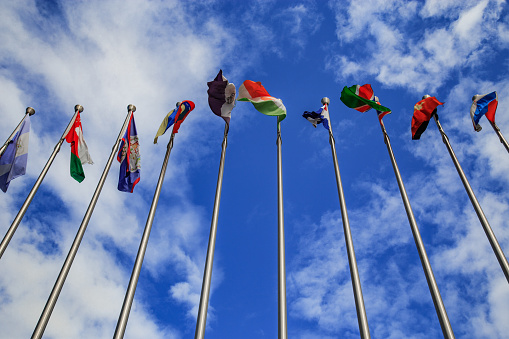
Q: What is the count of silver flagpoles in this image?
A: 10